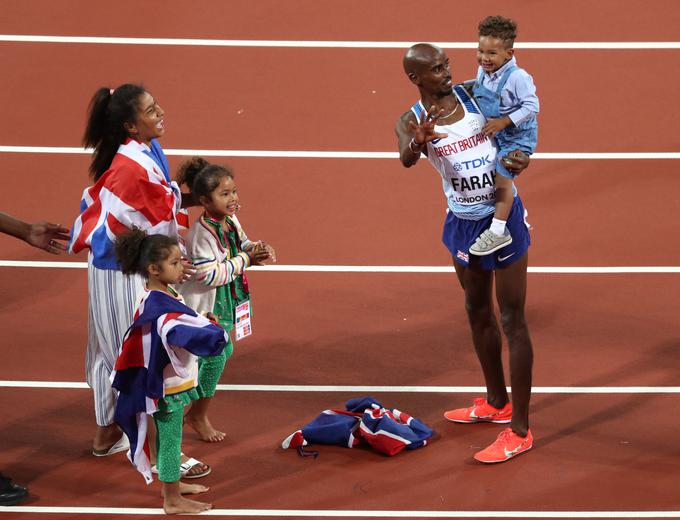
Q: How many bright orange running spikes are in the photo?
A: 2